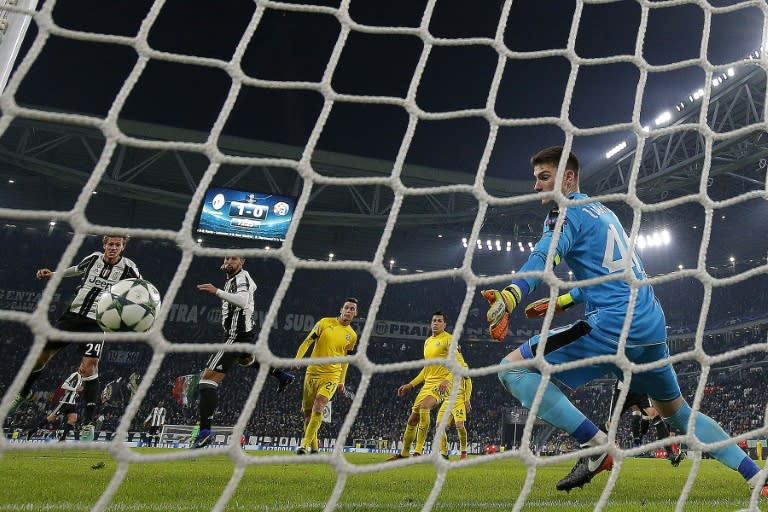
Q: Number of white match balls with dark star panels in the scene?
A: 1